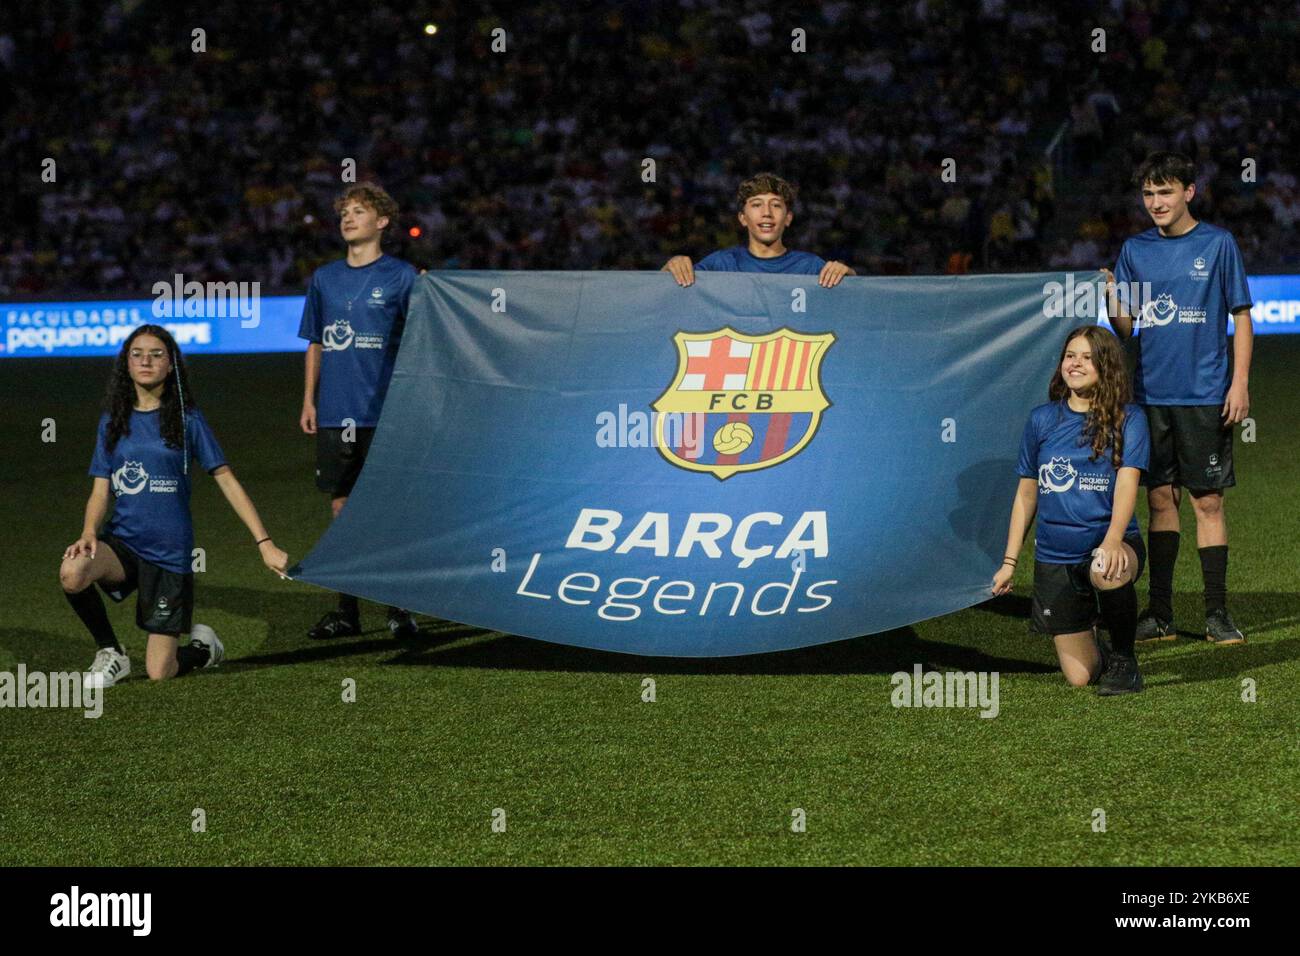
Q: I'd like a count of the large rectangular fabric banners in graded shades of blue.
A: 1